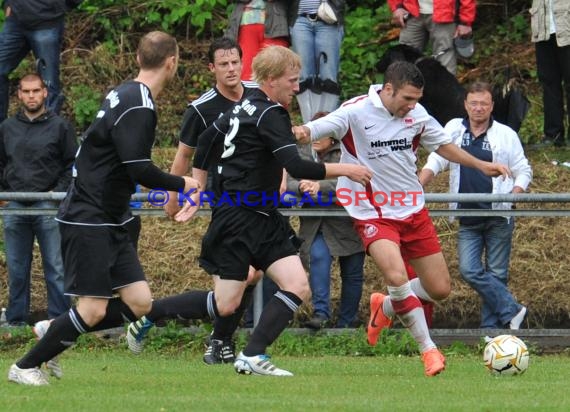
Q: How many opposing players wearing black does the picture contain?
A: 3